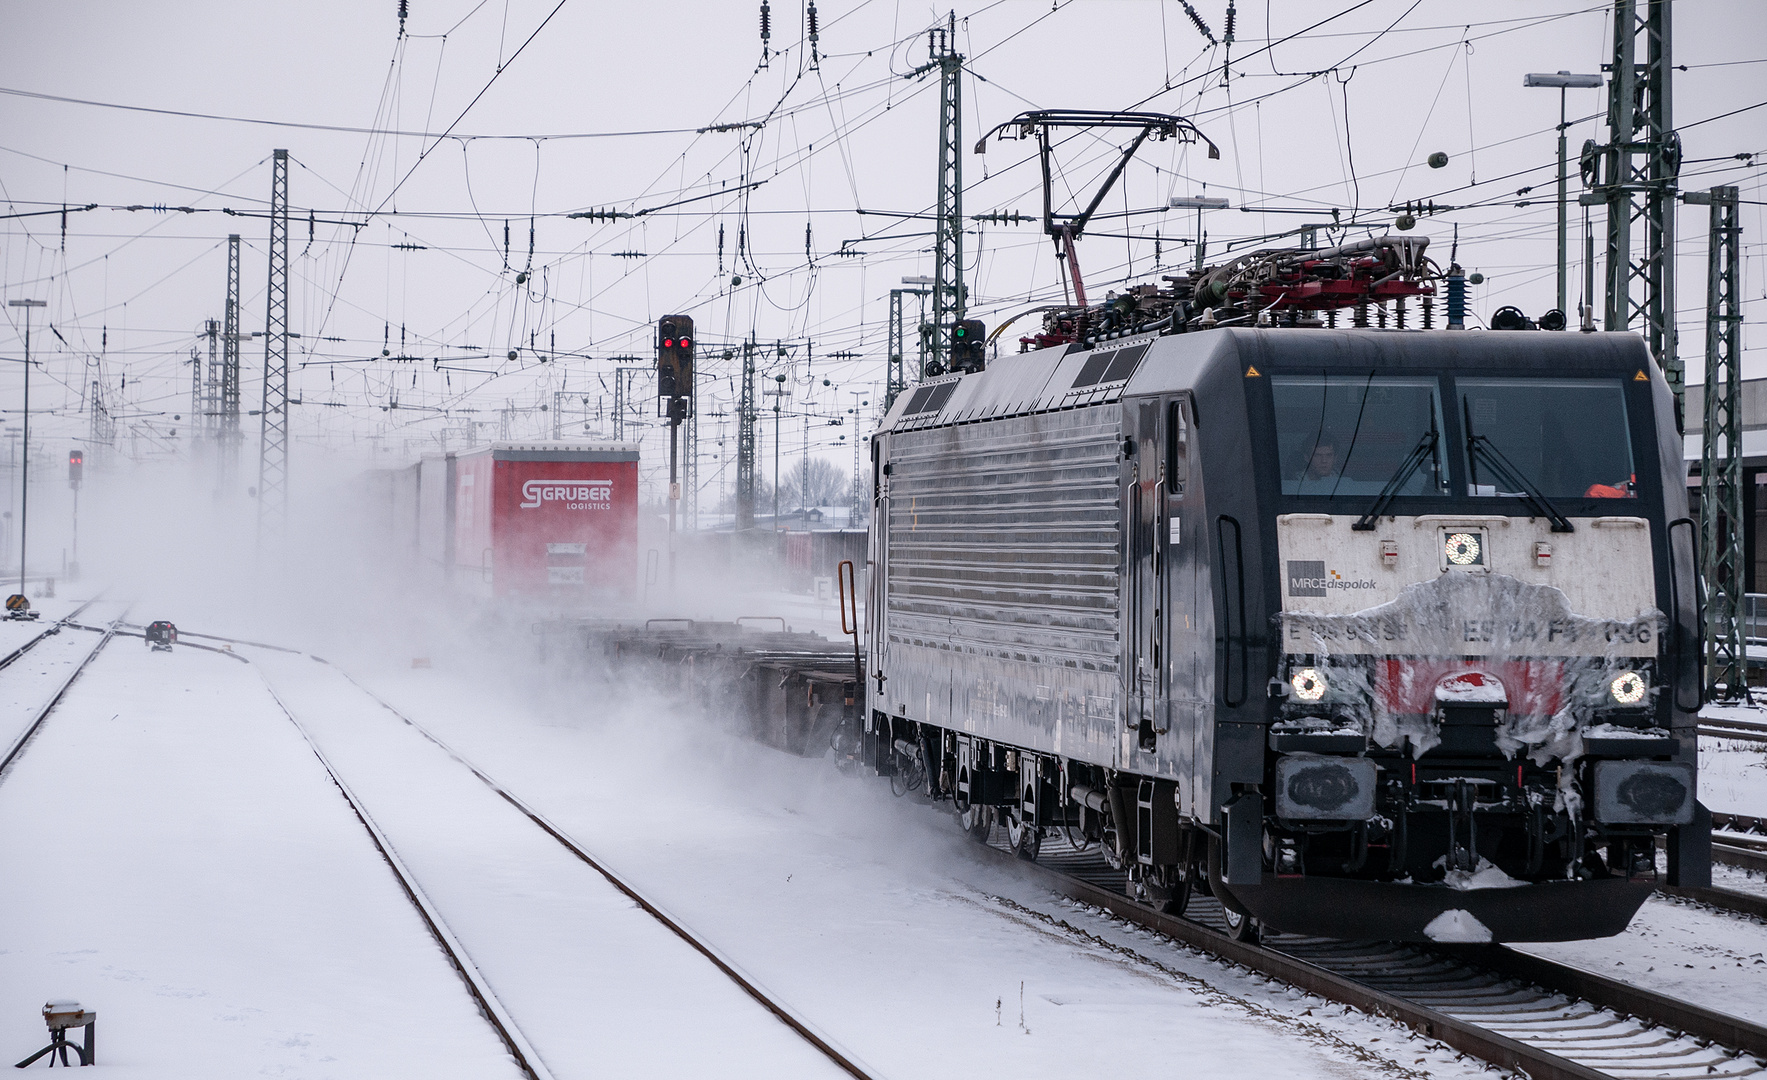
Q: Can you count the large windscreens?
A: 2